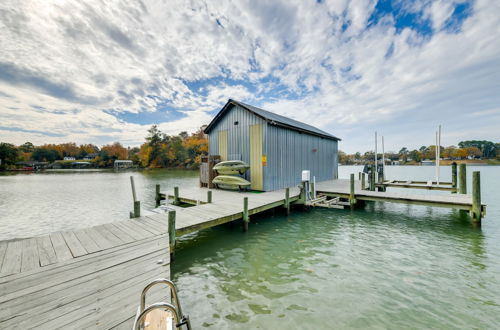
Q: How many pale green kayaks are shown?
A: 2